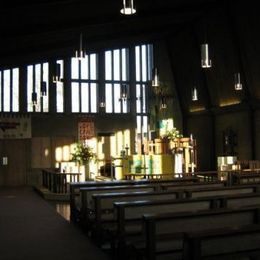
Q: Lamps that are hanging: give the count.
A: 12